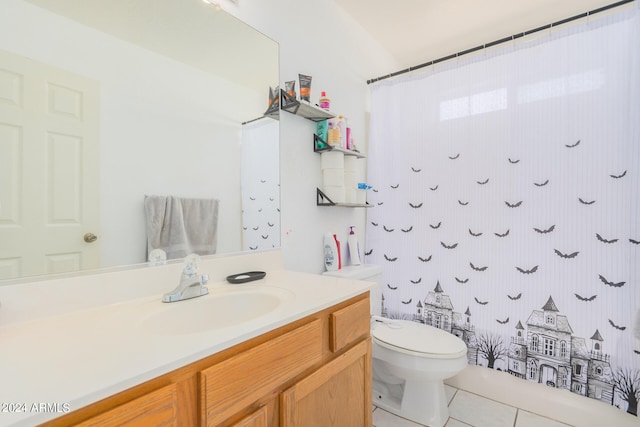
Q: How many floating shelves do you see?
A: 3